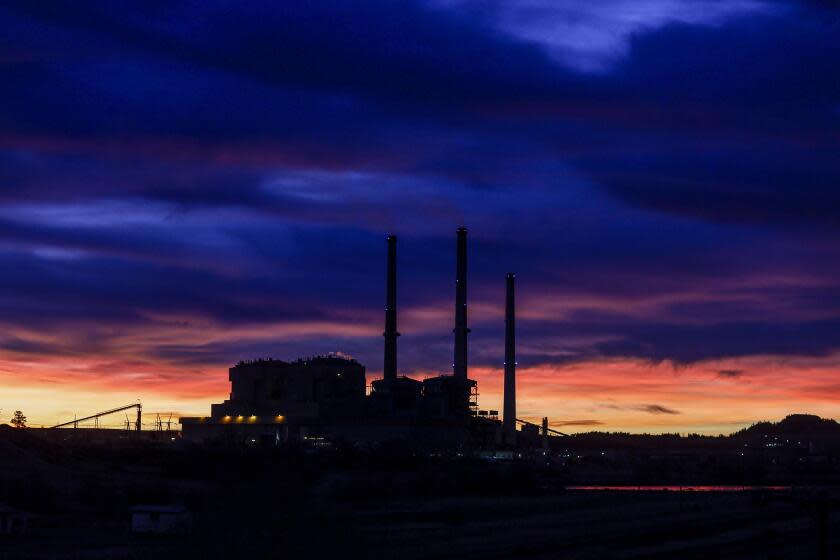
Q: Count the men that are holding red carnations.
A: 0